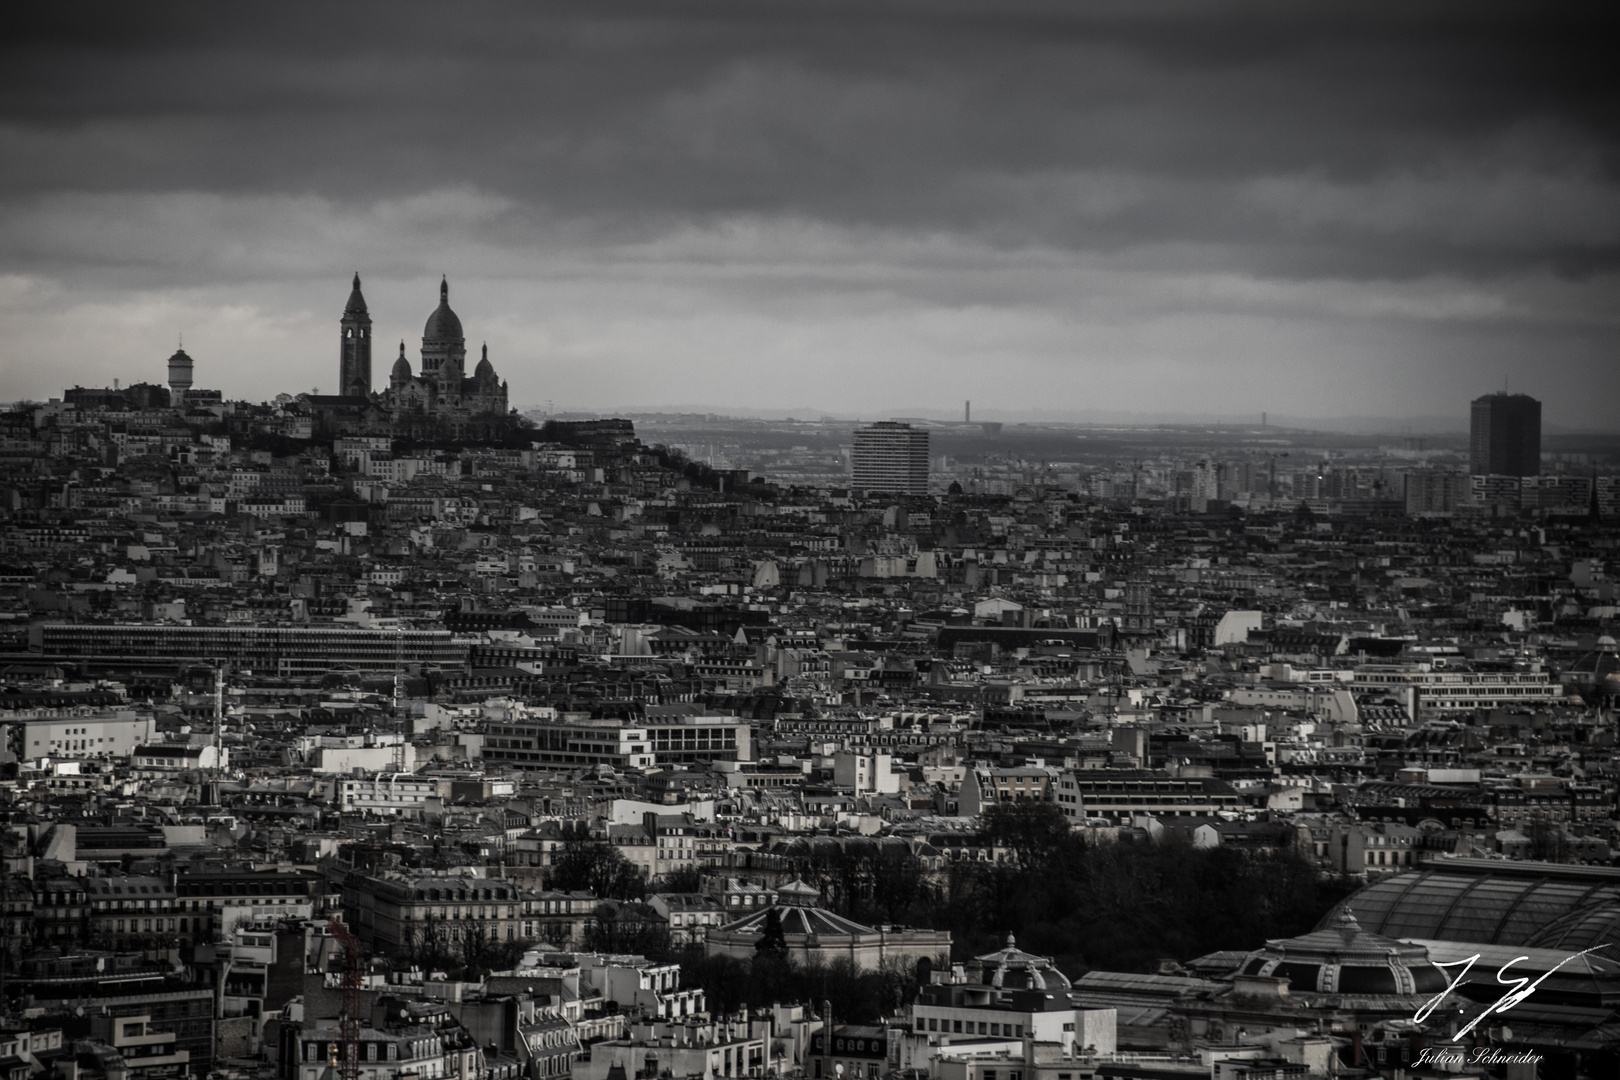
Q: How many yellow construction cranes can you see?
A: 0